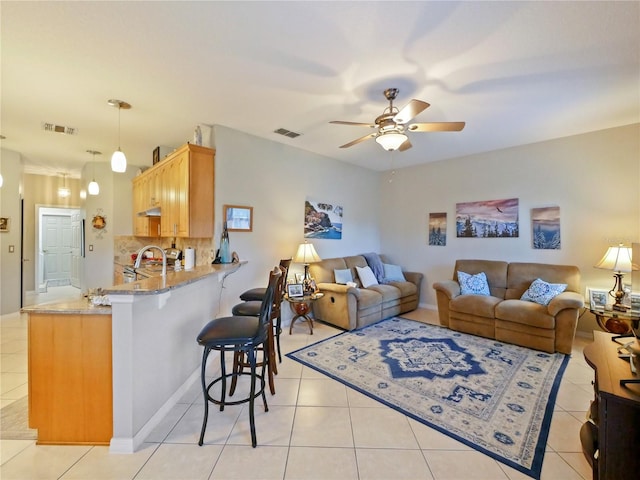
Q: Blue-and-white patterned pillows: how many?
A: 2